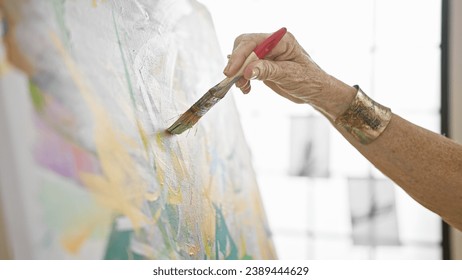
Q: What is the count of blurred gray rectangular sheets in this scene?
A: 2